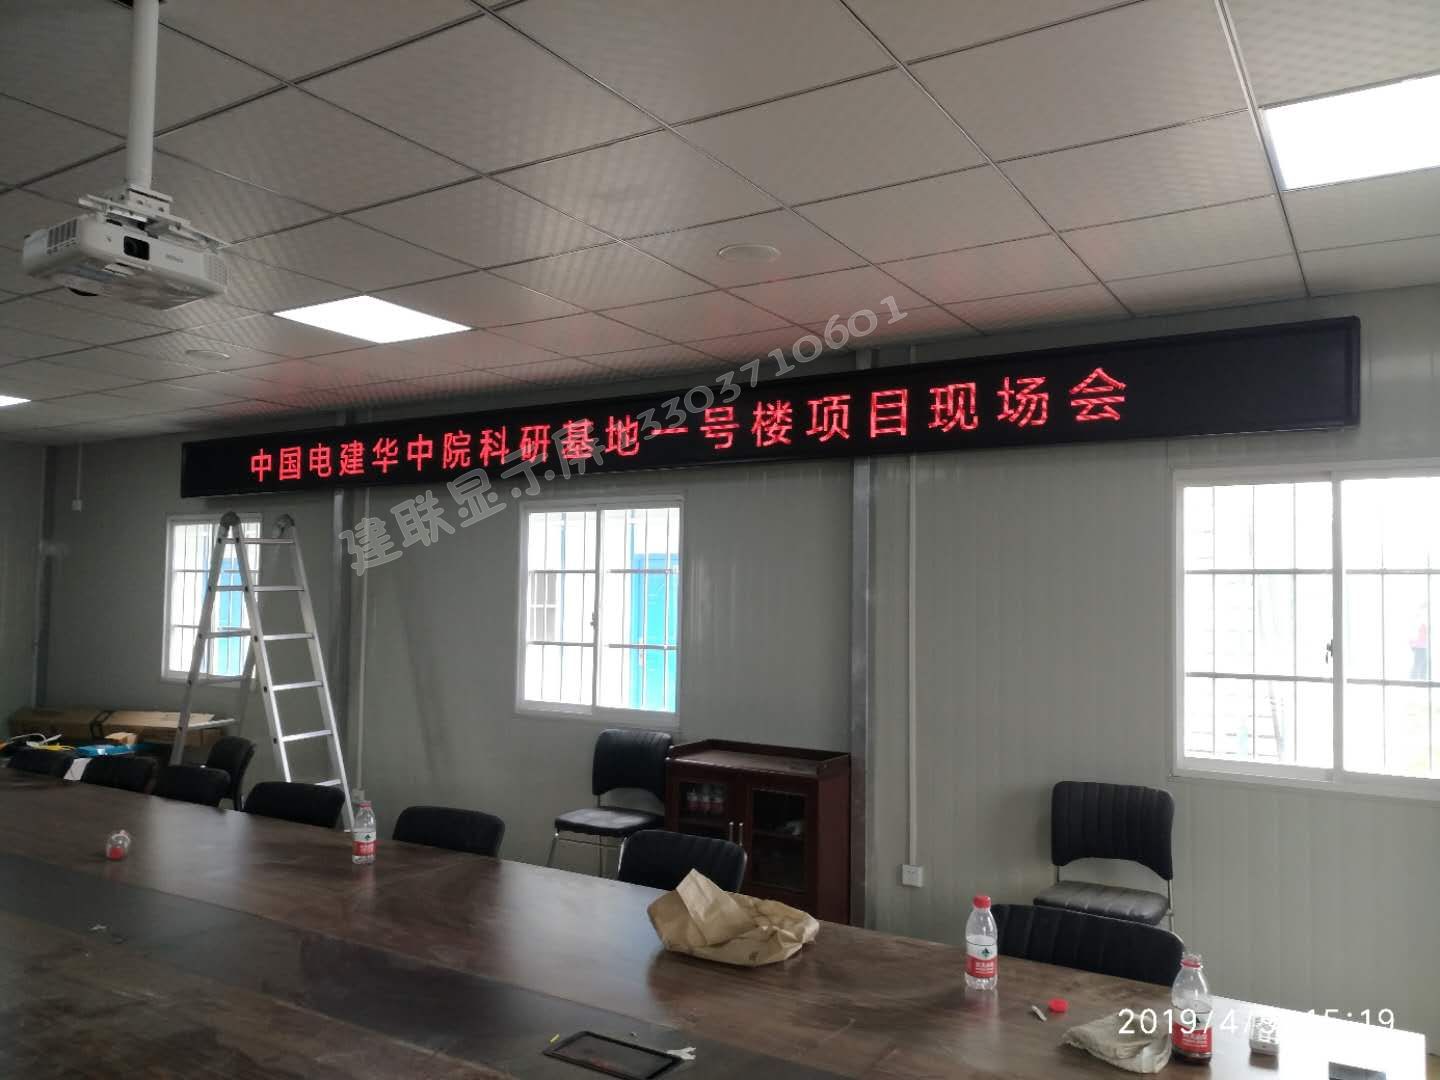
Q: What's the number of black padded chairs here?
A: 10